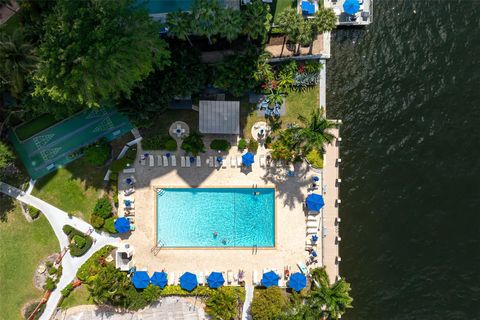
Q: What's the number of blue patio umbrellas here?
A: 11